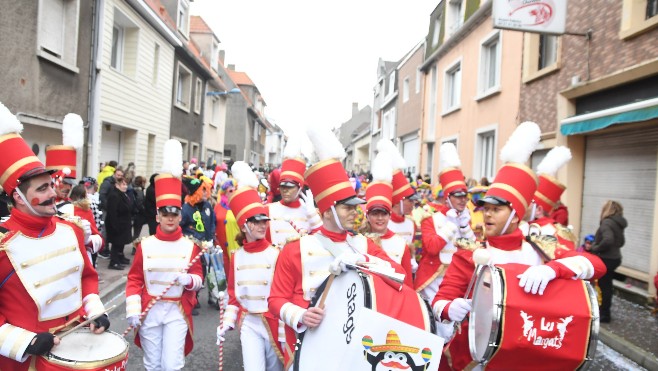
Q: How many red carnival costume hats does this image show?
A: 11